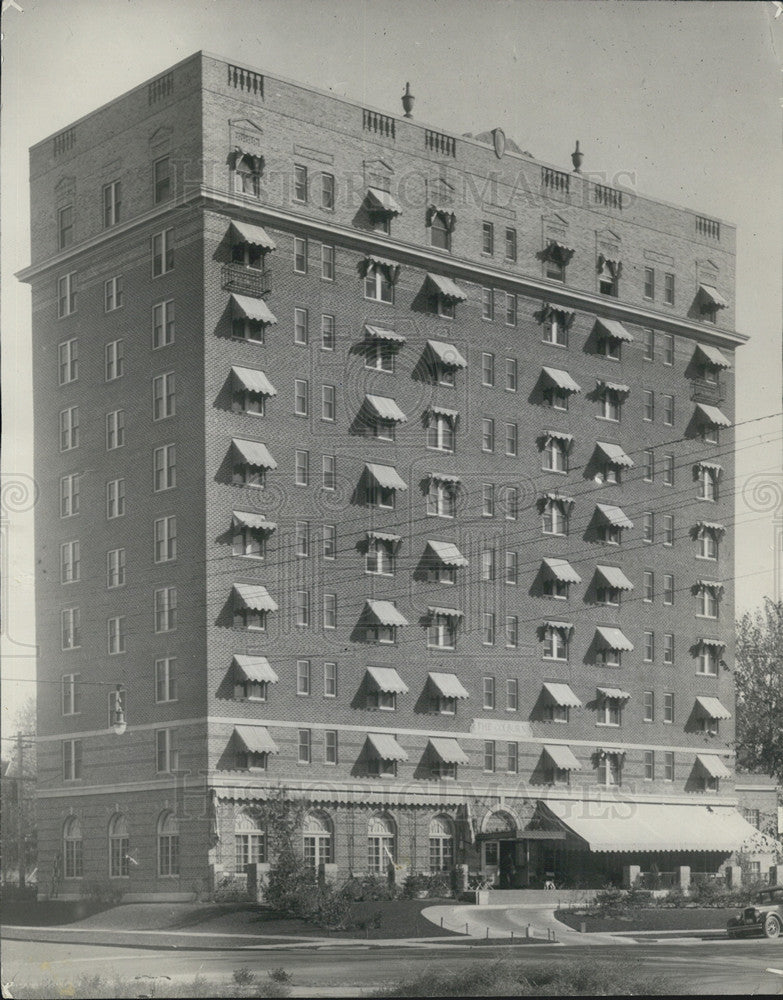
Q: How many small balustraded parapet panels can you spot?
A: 8